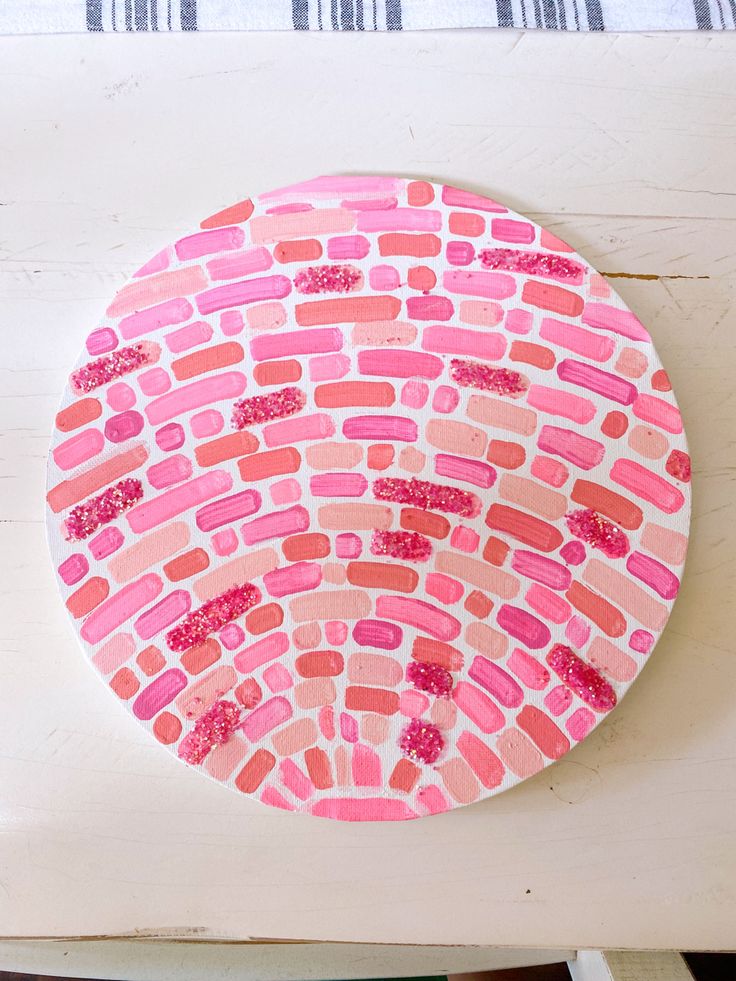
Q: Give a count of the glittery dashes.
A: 14